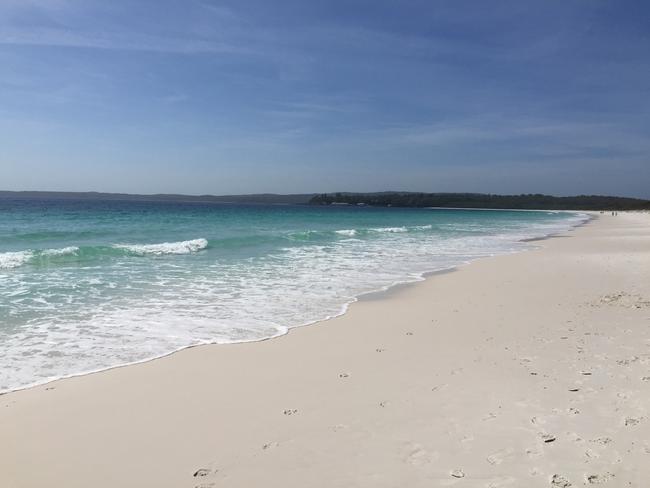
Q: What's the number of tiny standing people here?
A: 2